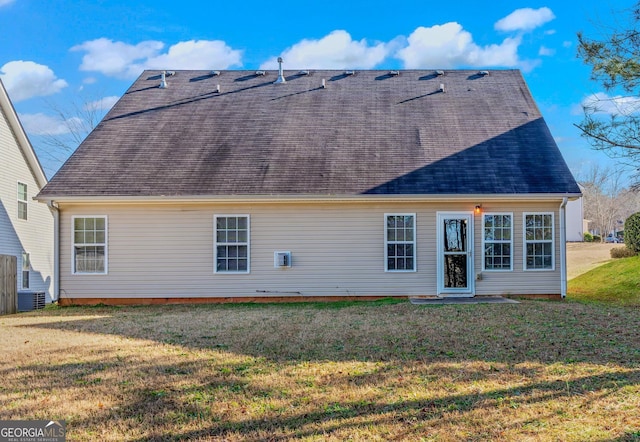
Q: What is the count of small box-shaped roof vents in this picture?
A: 8